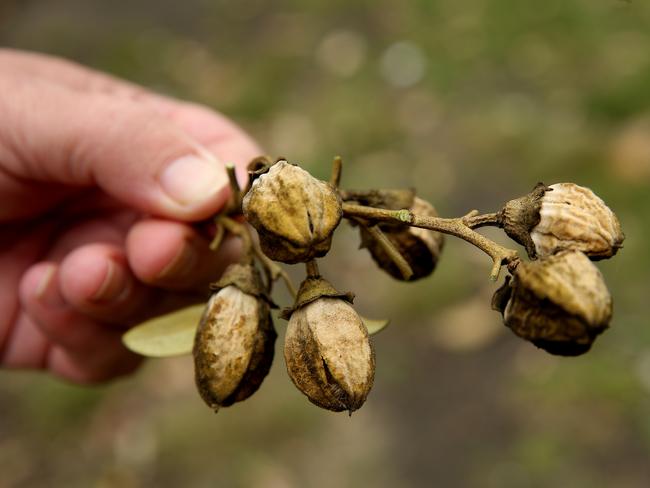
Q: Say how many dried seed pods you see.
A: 6